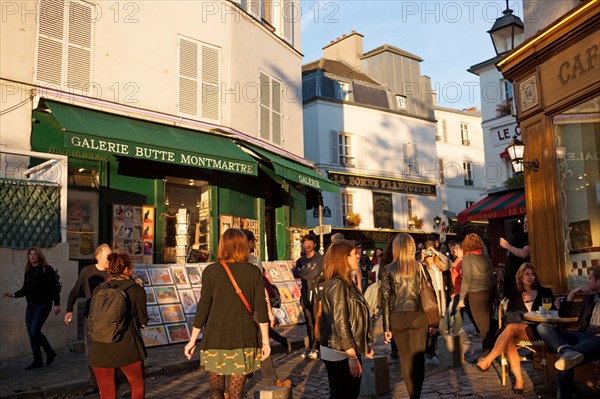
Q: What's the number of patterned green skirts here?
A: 1